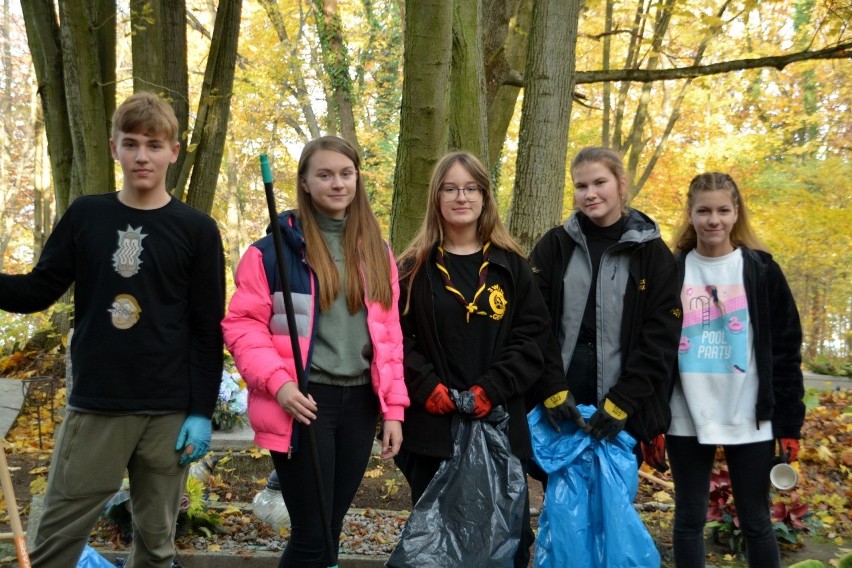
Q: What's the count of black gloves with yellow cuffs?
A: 2